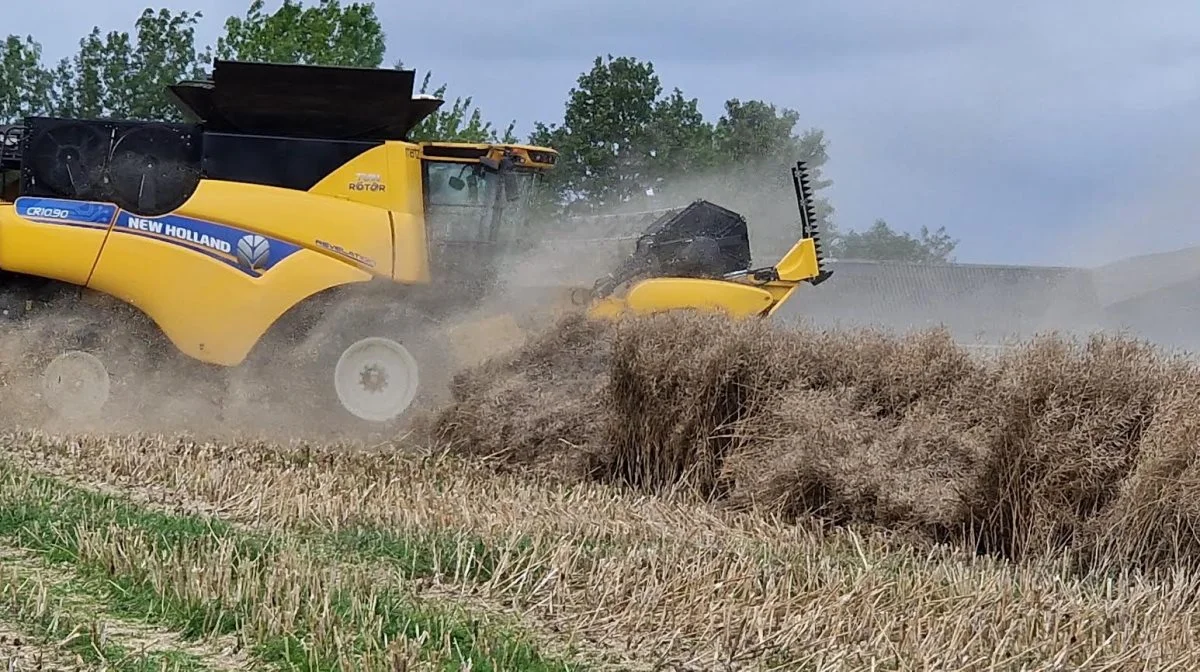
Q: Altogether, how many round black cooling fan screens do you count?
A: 2